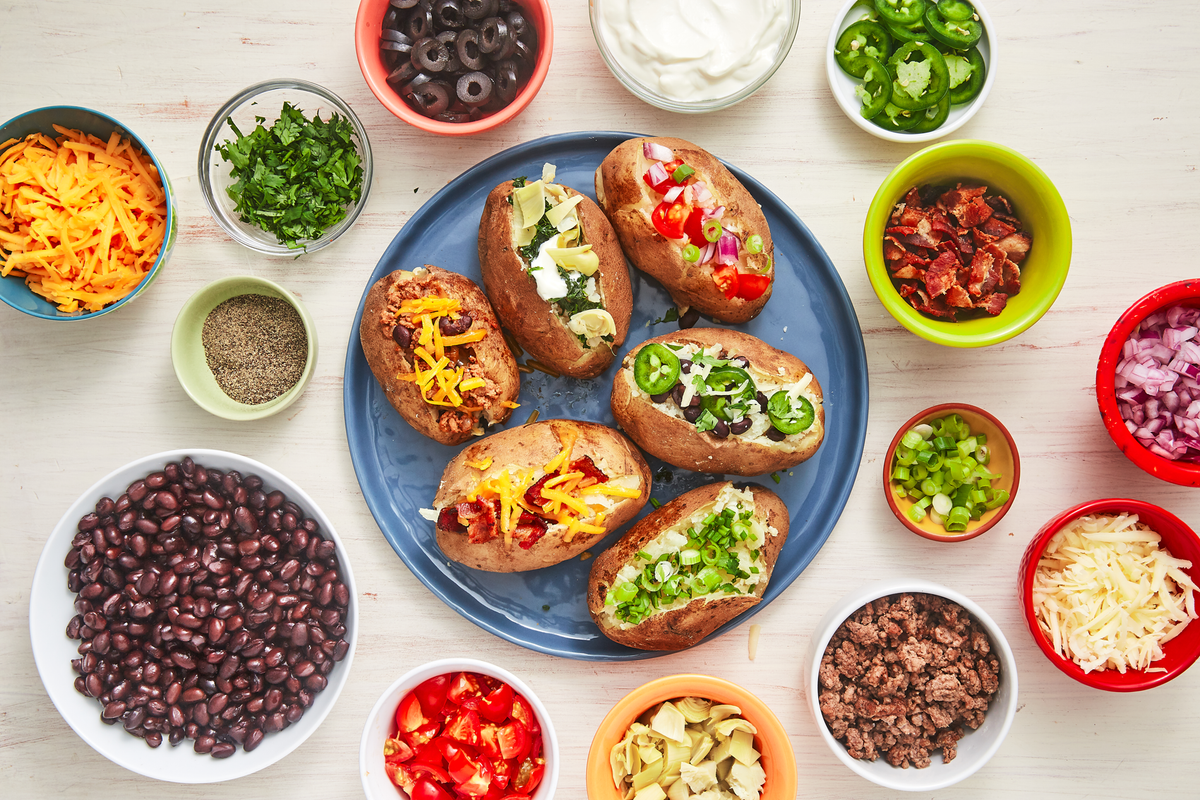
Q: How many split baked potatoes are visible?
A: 6